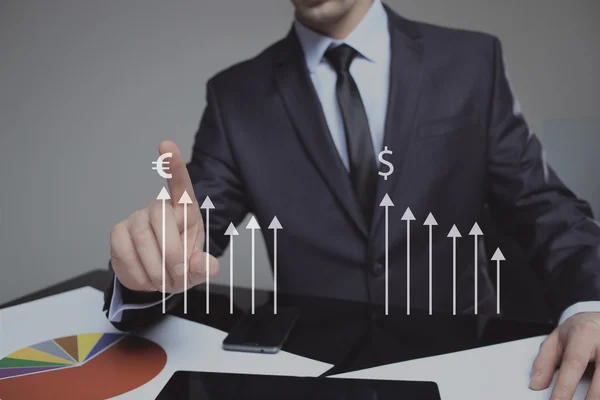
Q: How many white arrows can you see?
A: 12